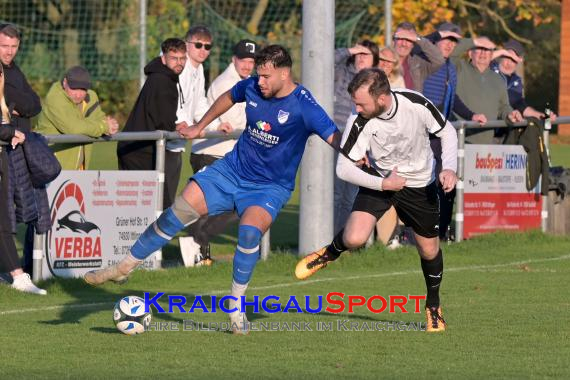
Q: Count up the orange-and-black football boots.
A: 2